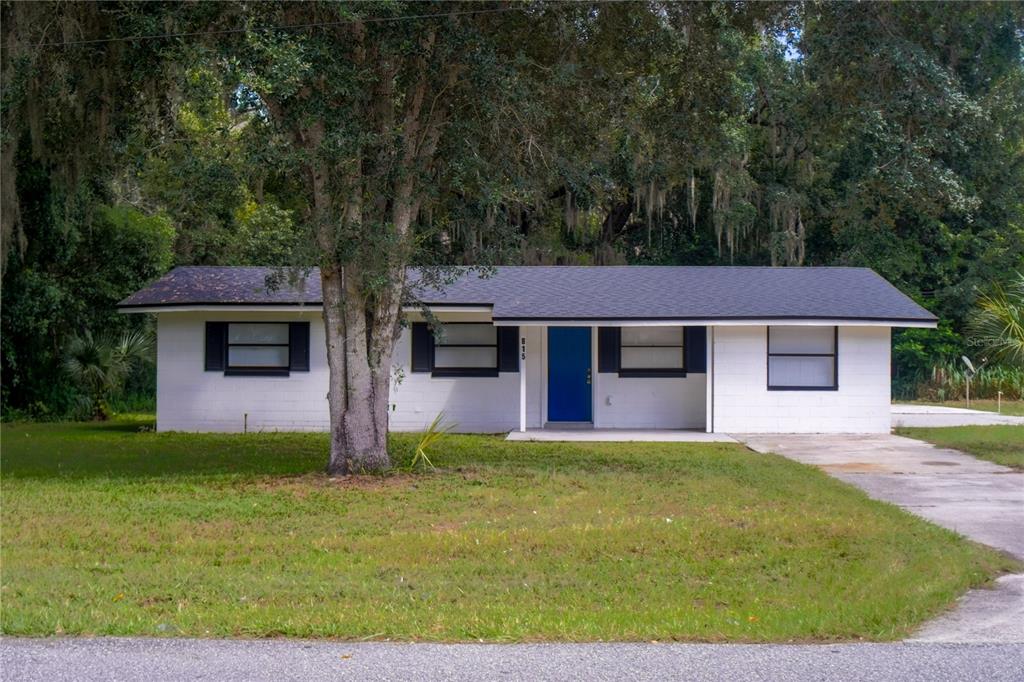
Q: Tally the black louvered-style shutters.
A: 6